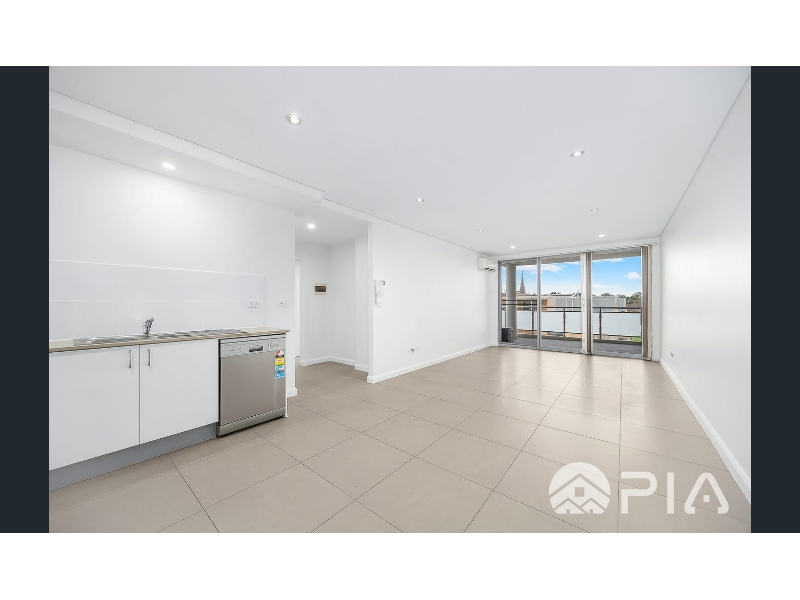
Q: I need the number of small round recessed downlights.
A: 9